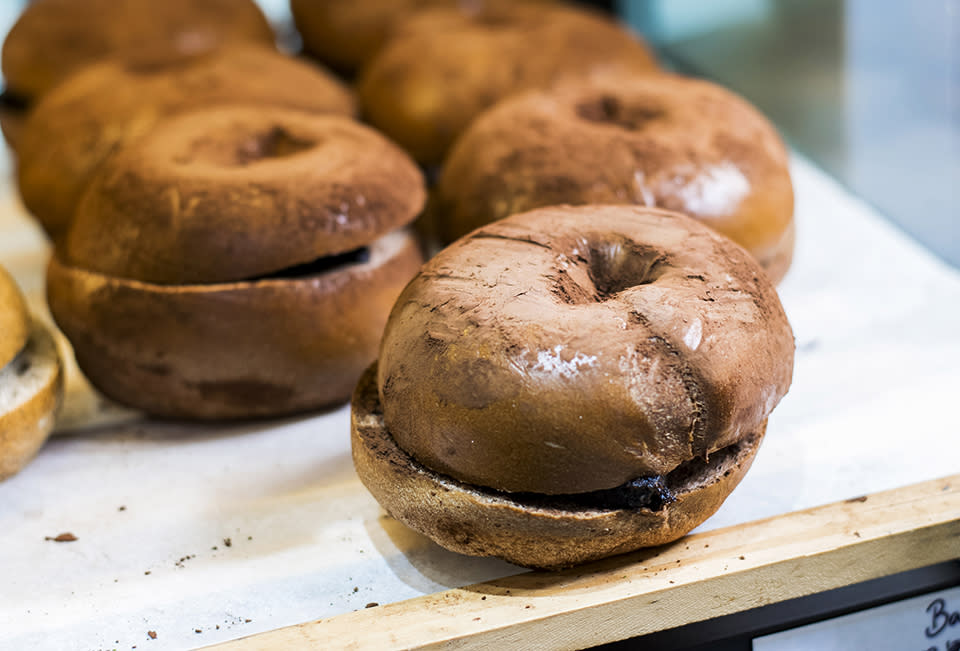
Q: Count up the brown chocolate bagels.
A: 7